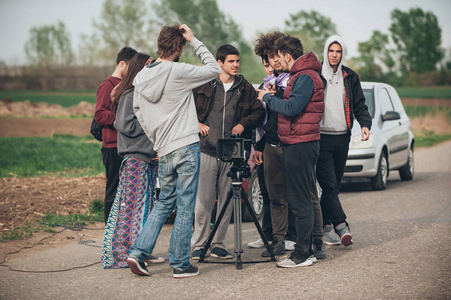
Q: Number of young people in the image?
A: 8